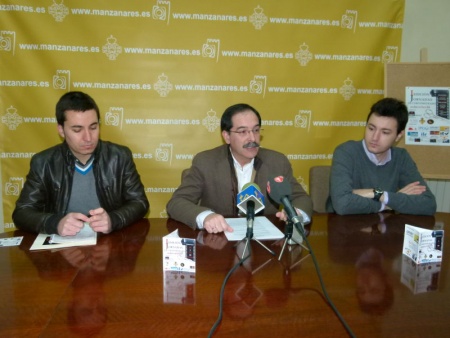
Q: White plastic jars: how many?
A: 0